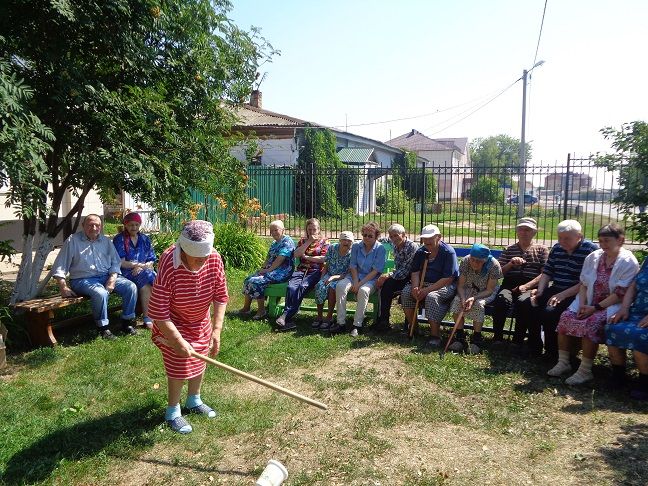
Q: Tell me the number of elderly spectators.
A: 13